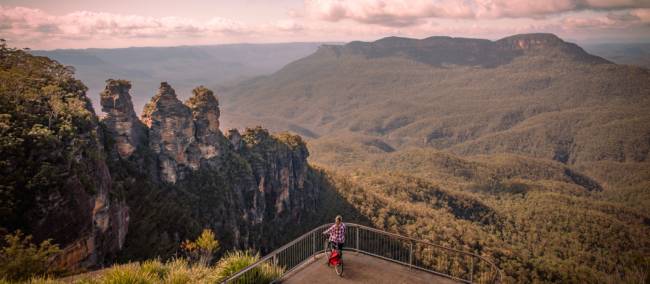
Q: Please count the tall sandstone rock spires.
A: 3